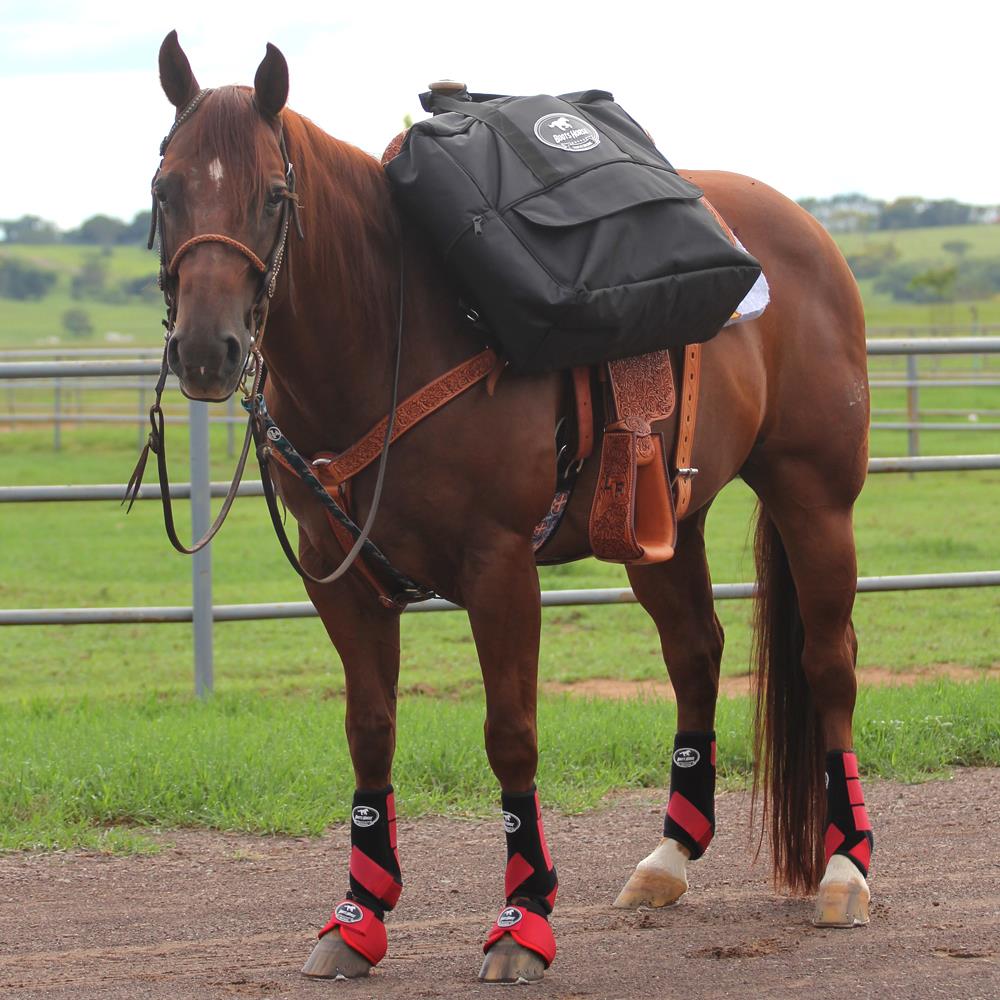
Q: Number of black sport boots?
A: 4